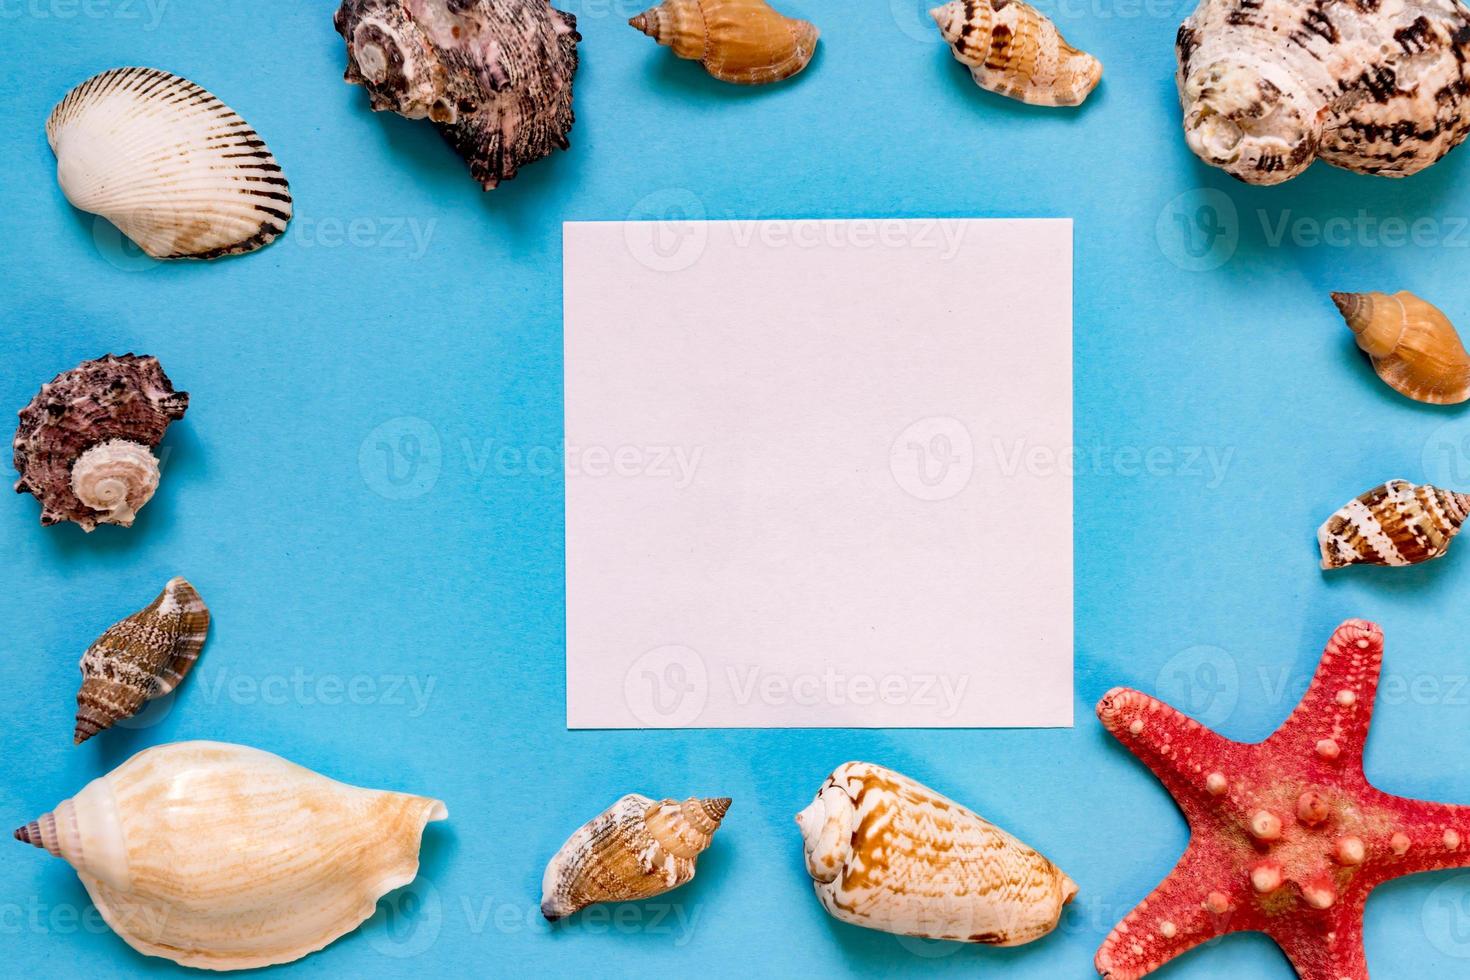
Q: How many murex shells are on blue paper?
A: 2